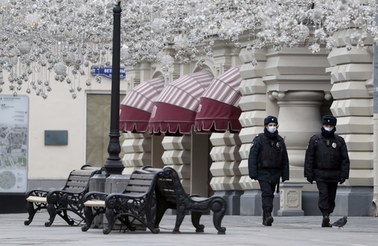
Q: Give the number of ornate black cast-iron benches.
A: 3